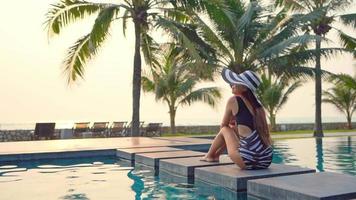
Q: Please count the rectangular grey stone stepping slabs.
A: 5